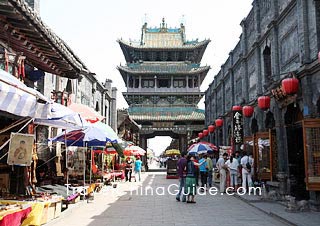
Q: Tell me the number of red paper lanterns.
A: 8